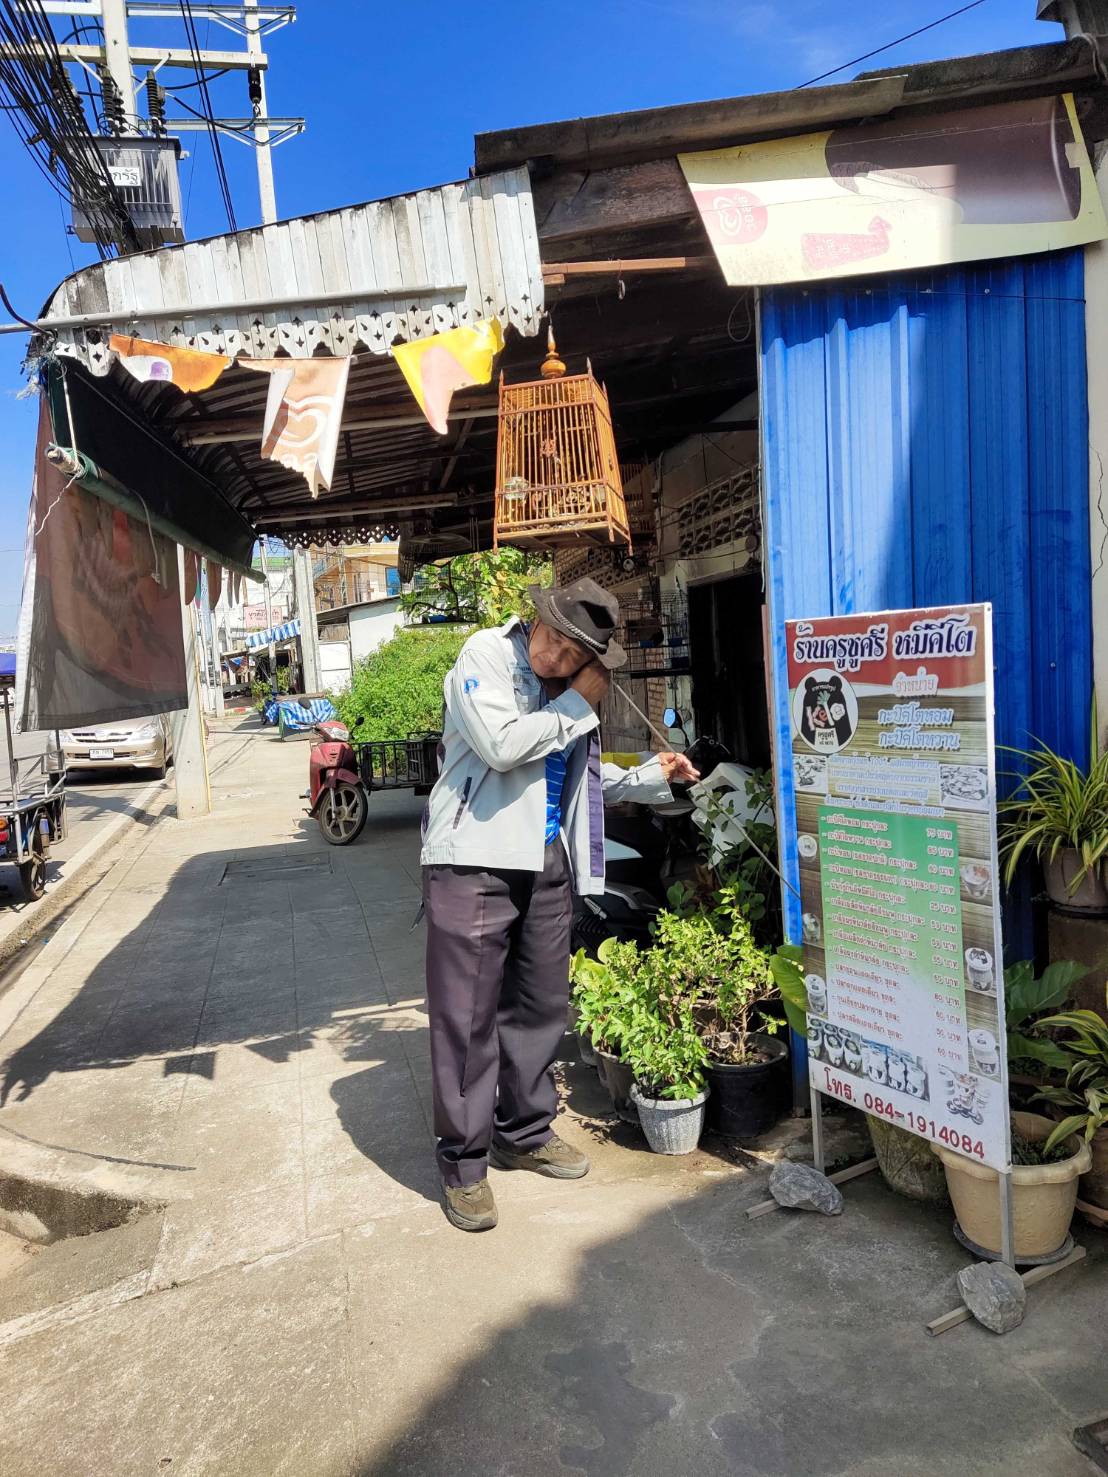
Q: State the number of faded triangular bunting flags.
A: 3